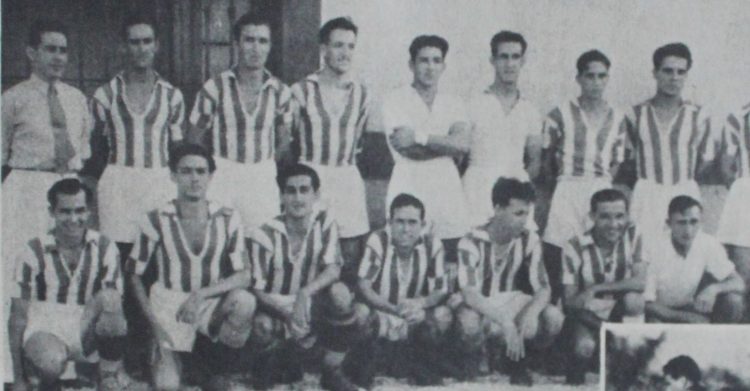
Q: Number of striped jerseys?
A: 12